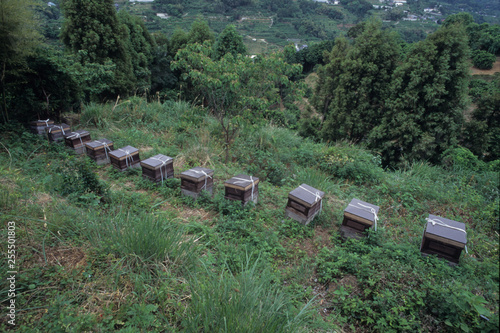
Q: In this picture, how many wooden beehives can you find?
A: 11